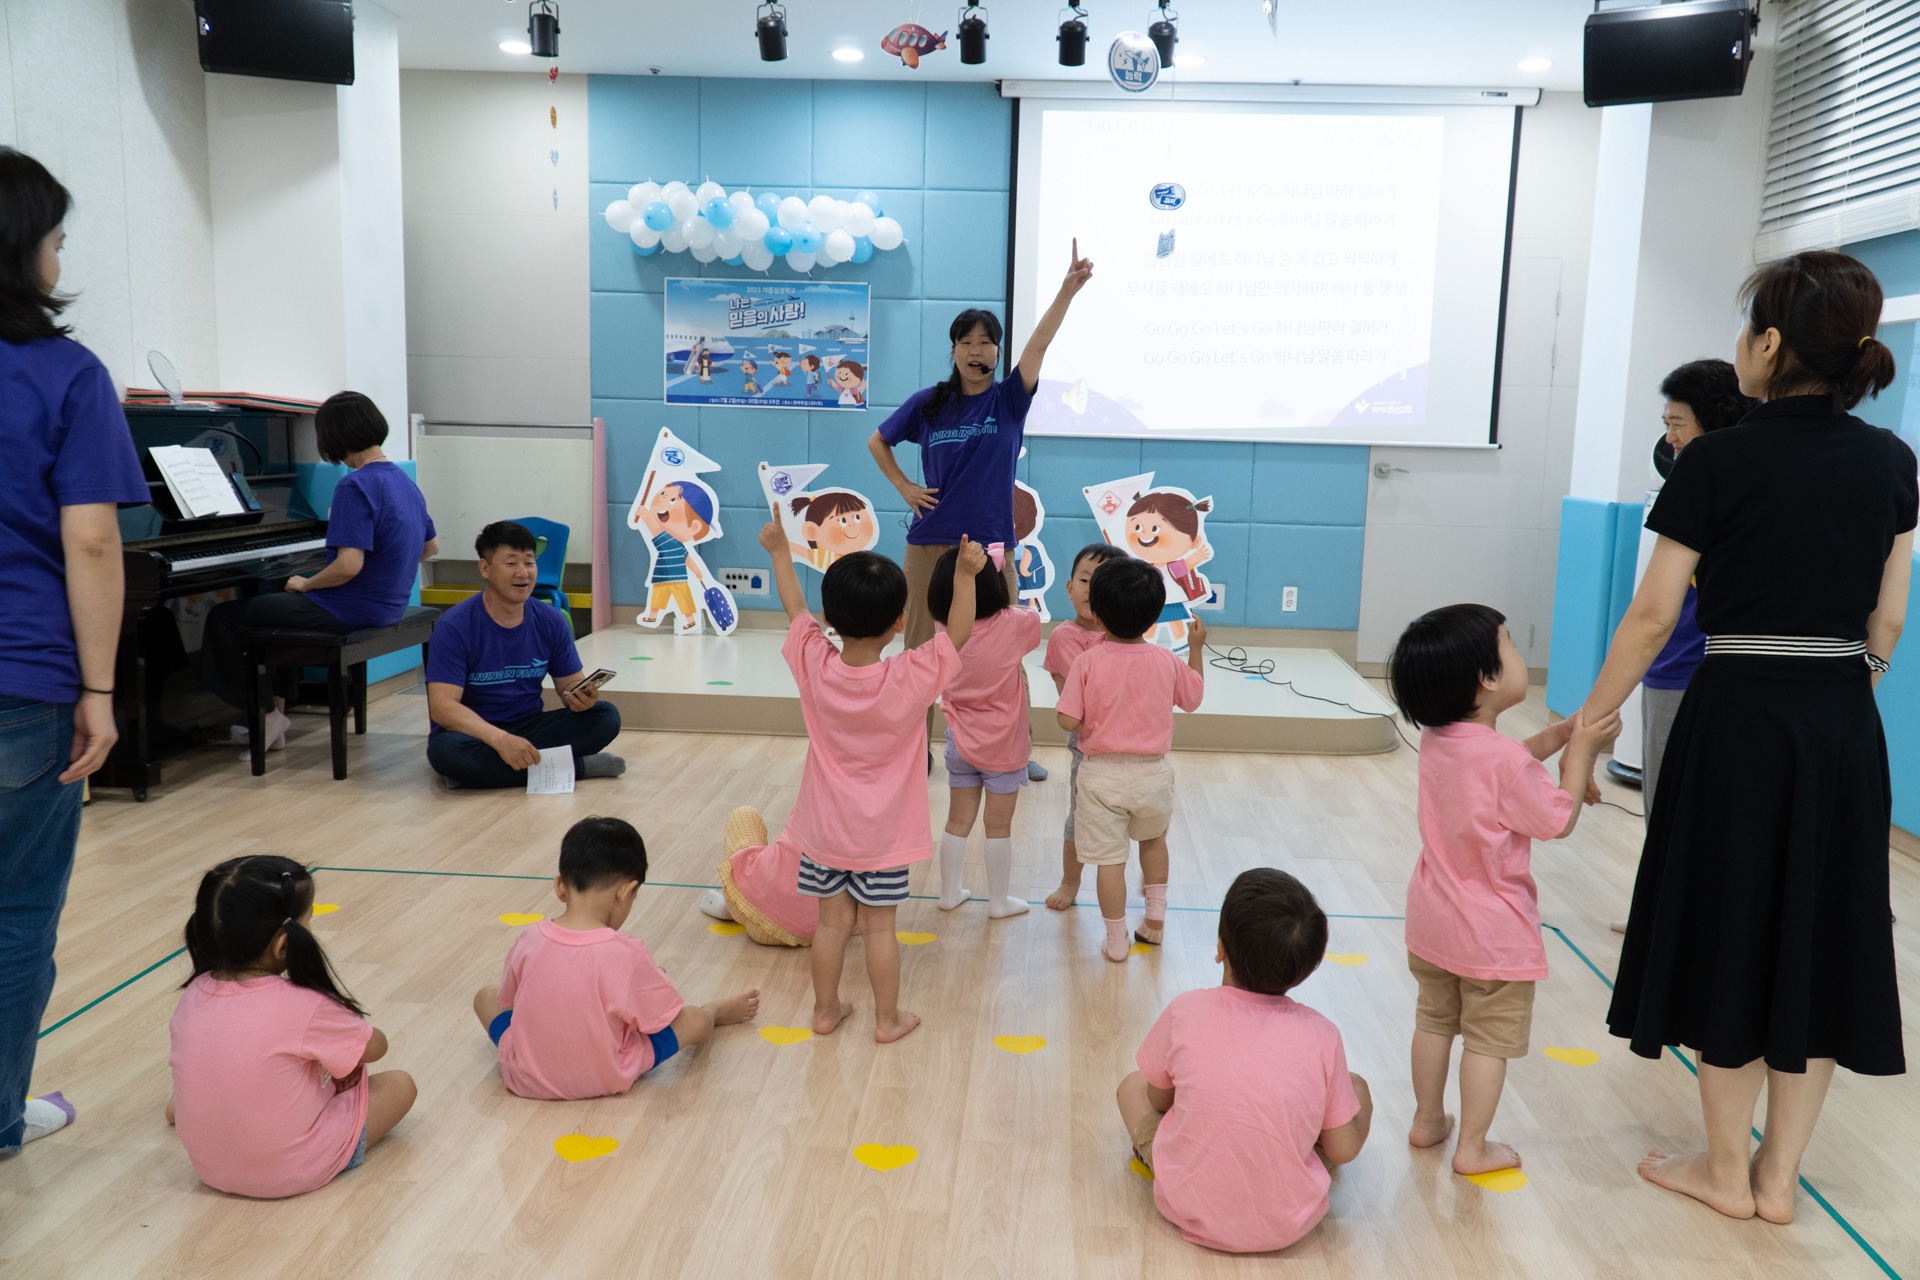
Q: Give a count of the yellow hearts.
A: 13